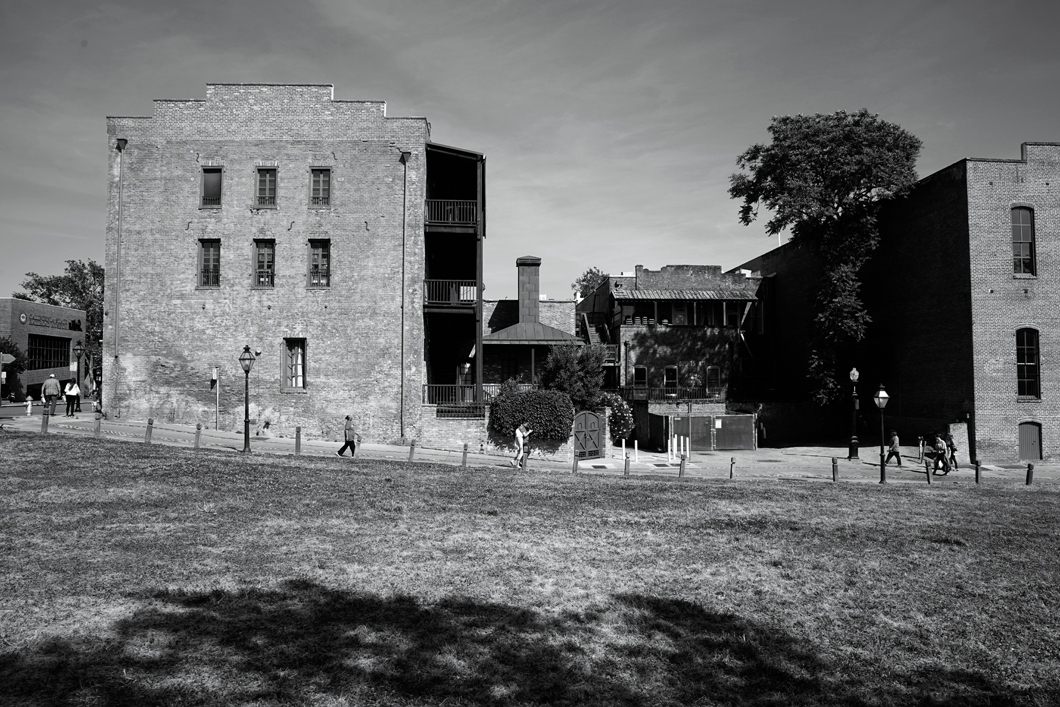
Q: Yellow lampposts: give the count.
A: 0